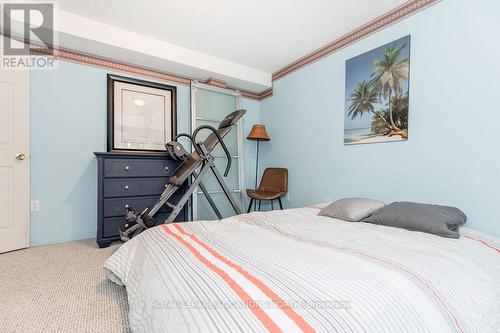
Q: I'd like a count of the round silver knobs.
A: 6